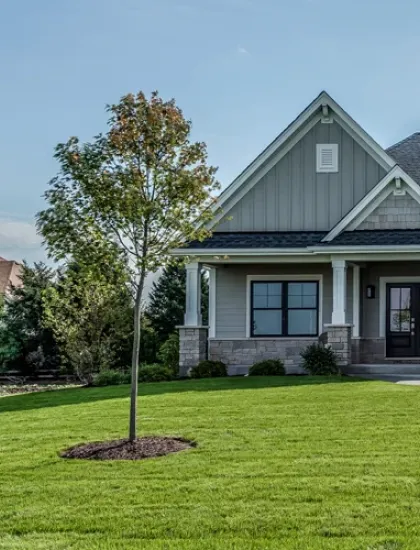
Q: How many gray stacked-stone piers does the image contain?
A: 2